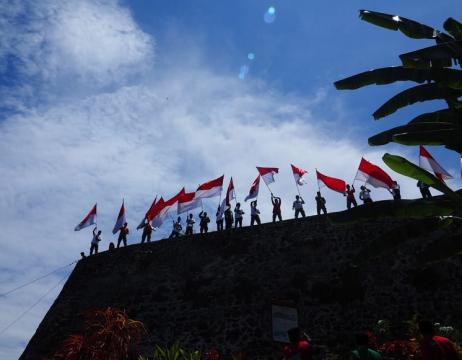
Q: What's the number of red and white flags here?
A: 14